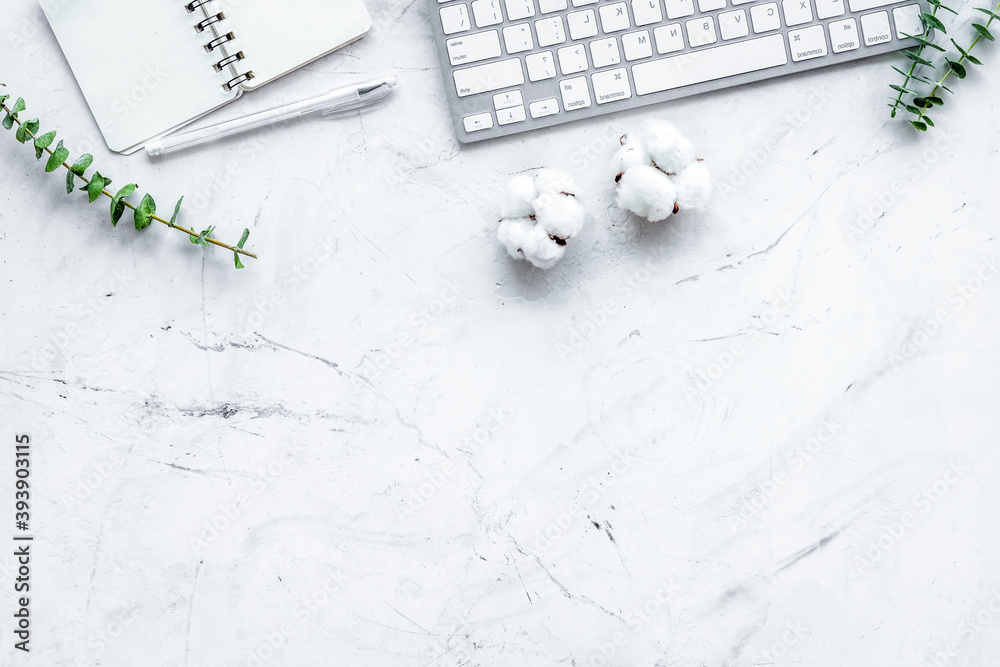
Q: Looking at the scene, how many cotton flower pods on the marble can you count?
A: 2